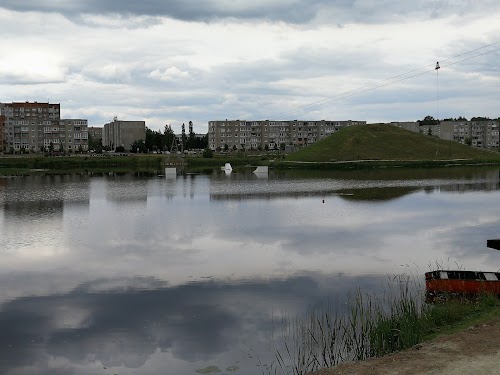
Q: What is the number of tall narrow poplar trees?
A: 2